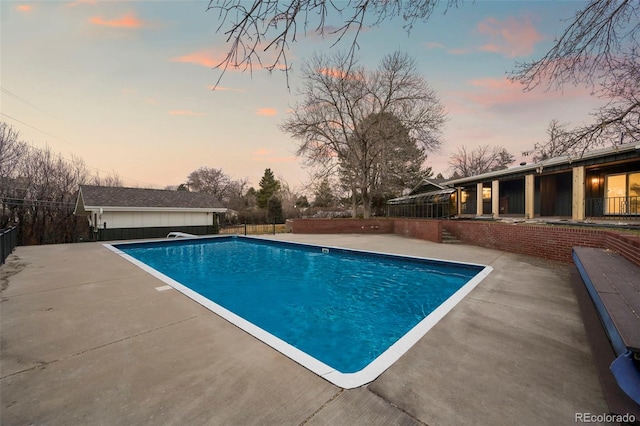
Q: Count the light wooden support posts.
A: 5